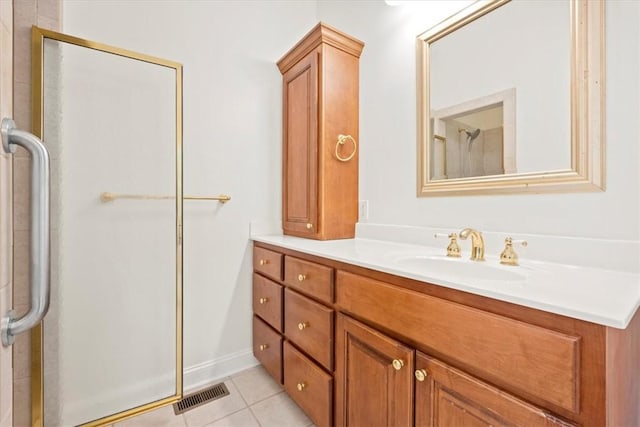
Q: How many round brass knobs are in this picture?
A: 9